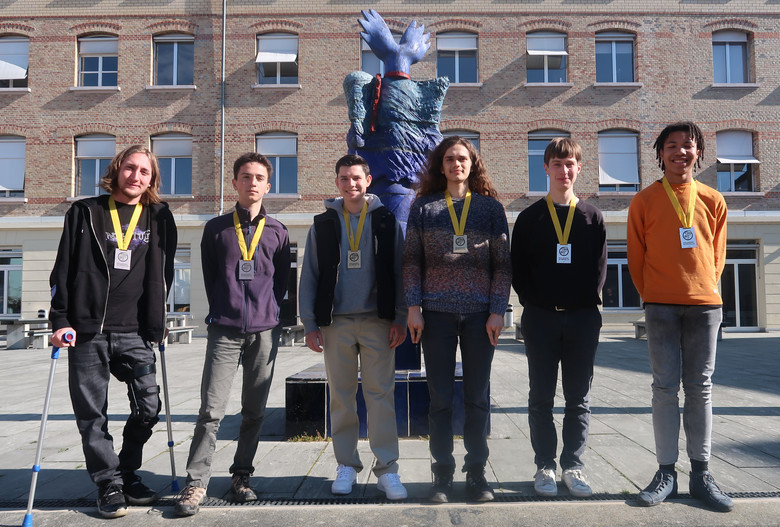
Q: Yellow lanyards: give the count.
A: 6